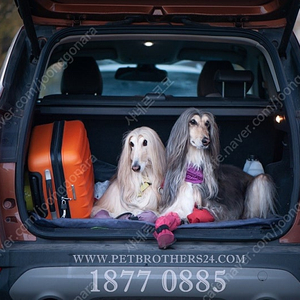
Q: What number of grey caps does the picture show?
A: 0